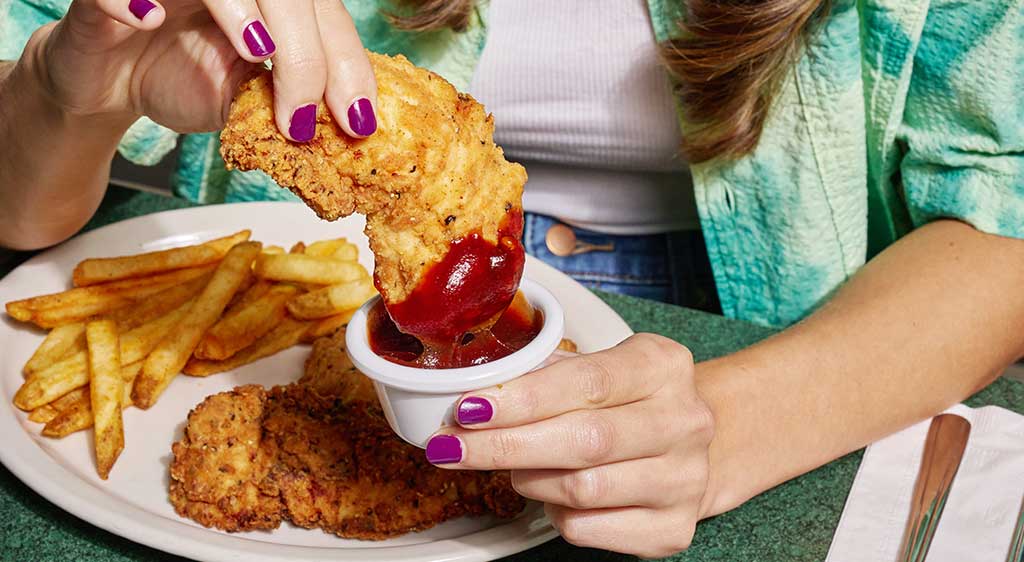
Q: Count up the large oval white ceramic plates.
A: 1